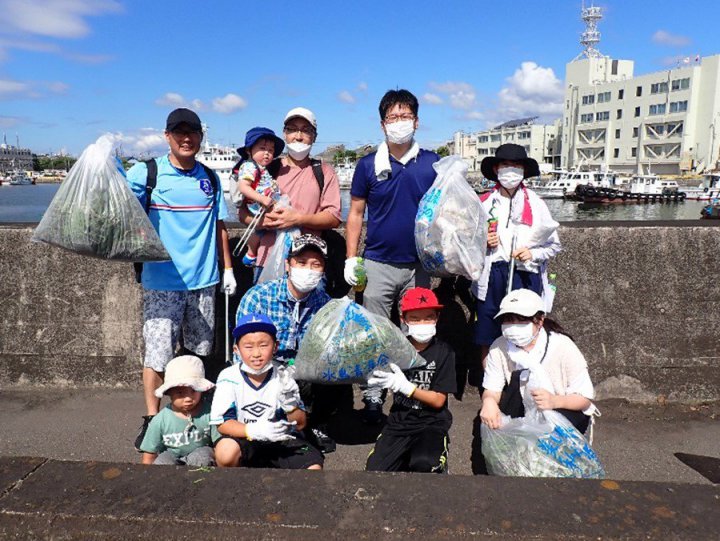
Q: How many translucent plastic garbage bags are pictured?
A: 5